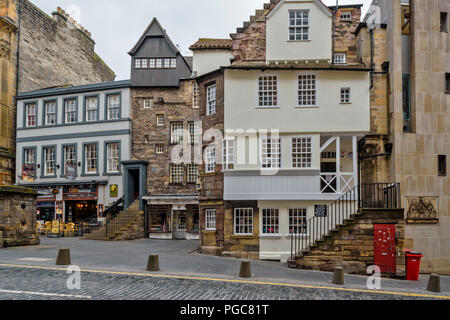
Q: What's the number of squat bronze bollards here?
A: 5